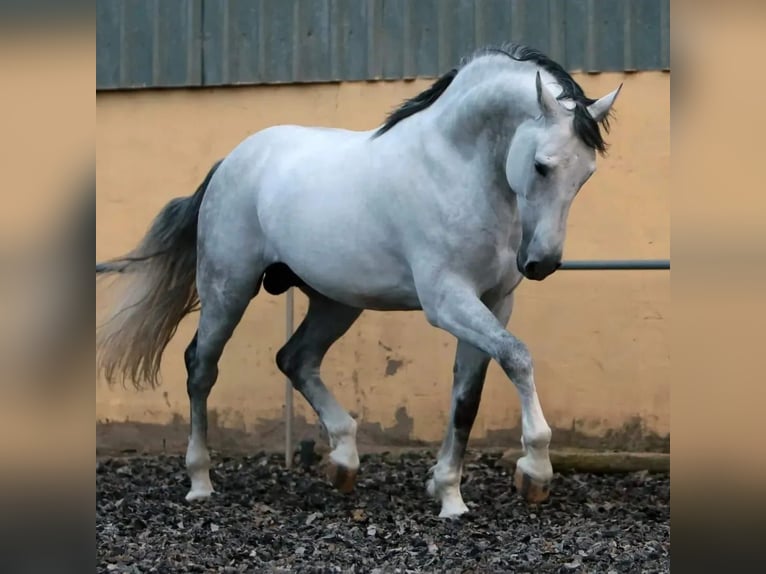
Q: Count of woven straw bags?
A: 0